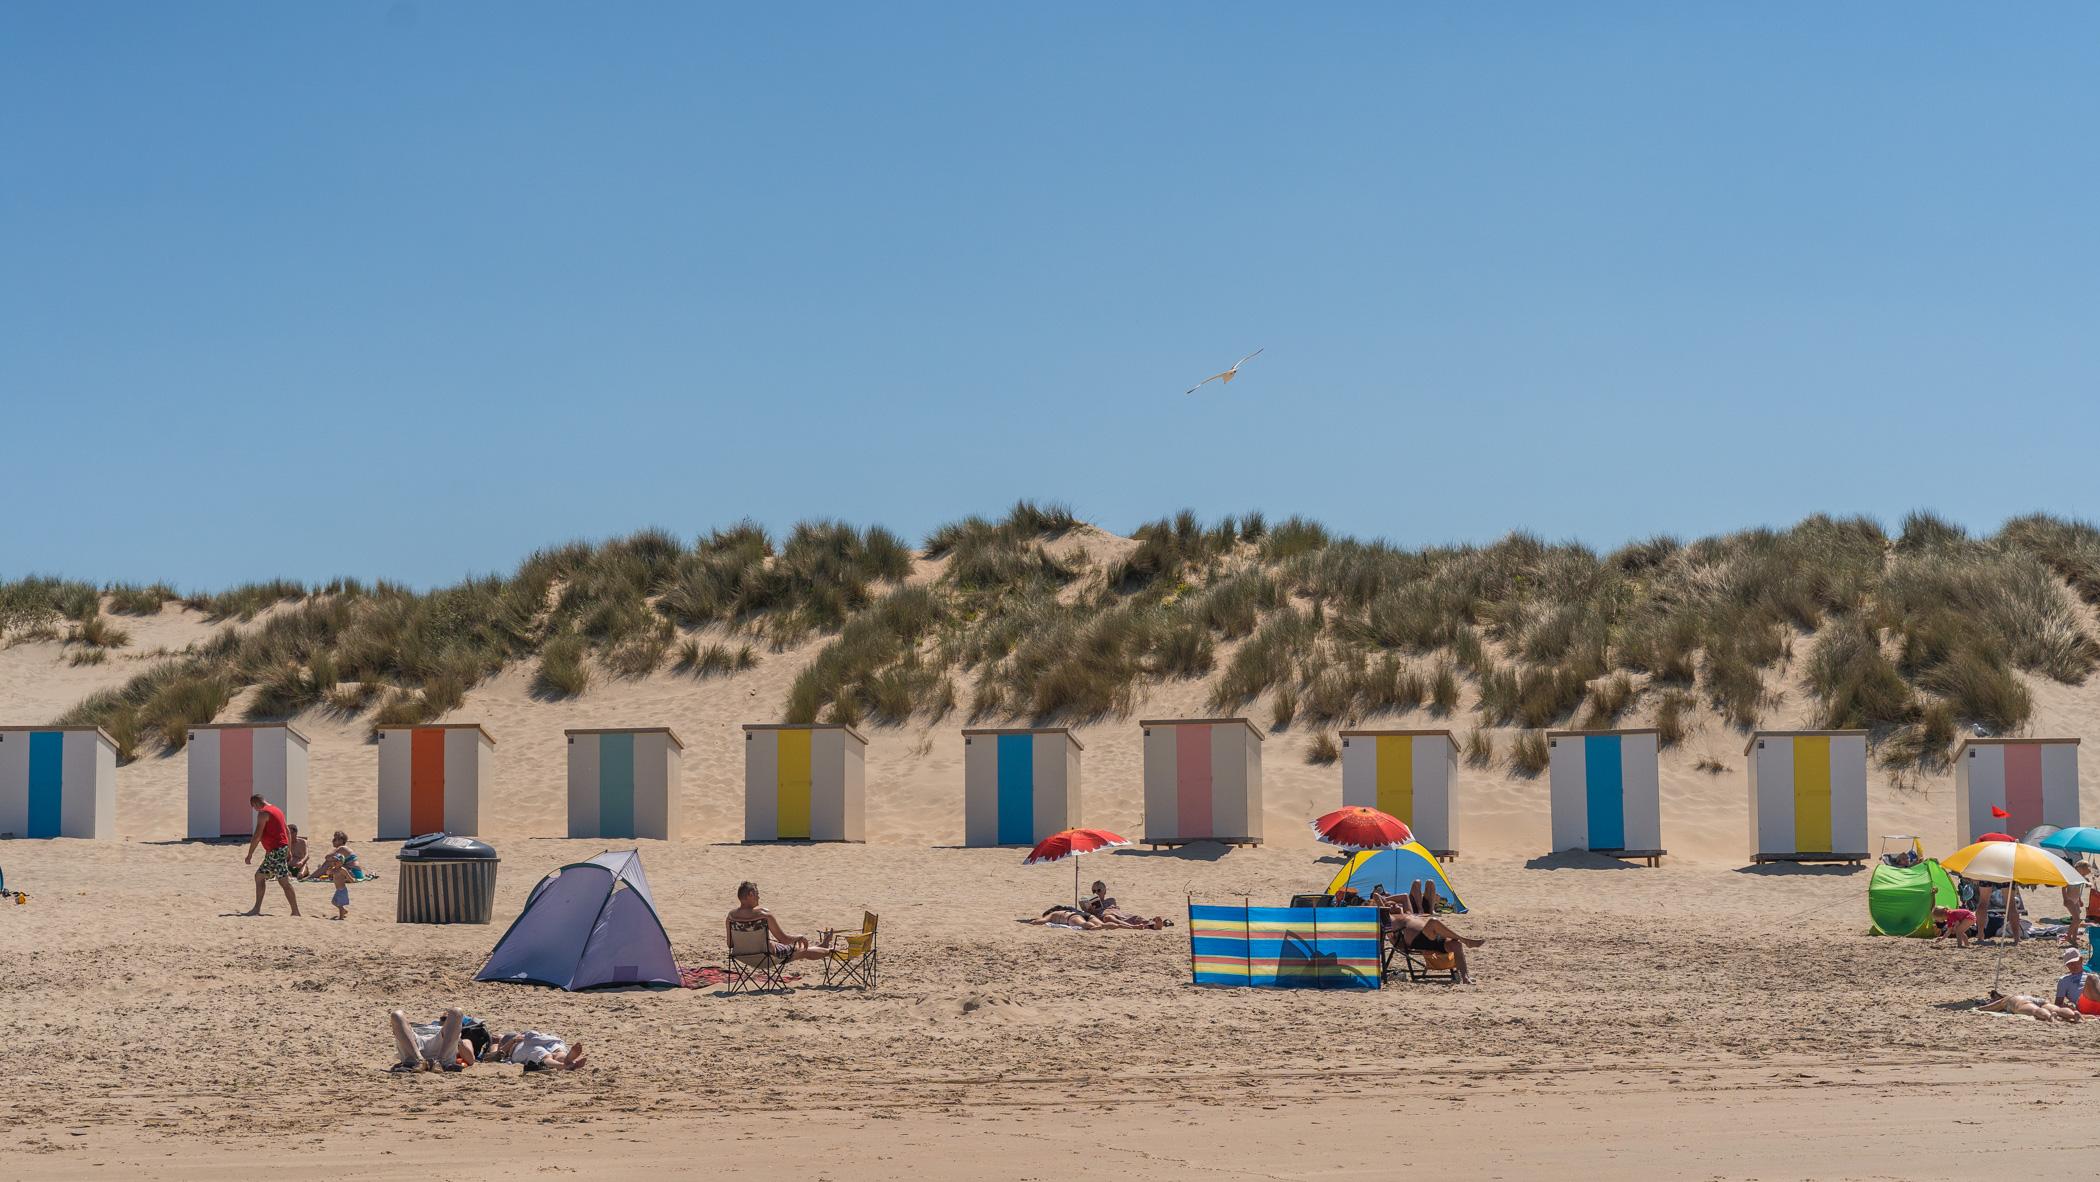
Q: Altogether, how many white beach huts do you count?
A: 11